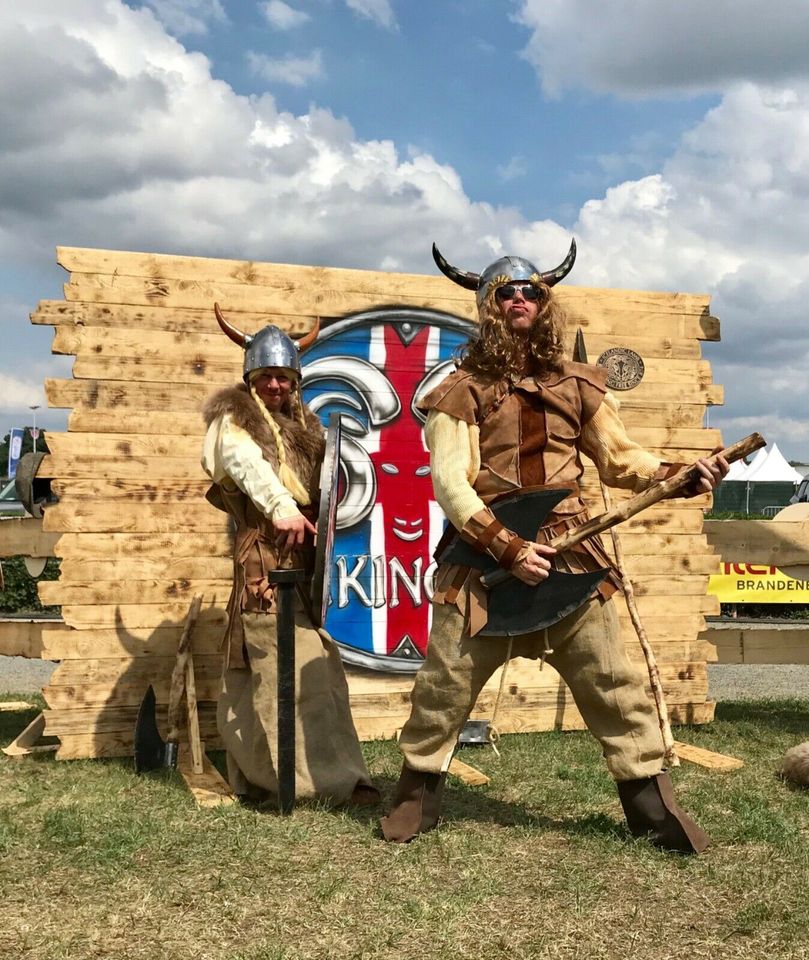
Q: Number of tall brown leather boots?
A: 2